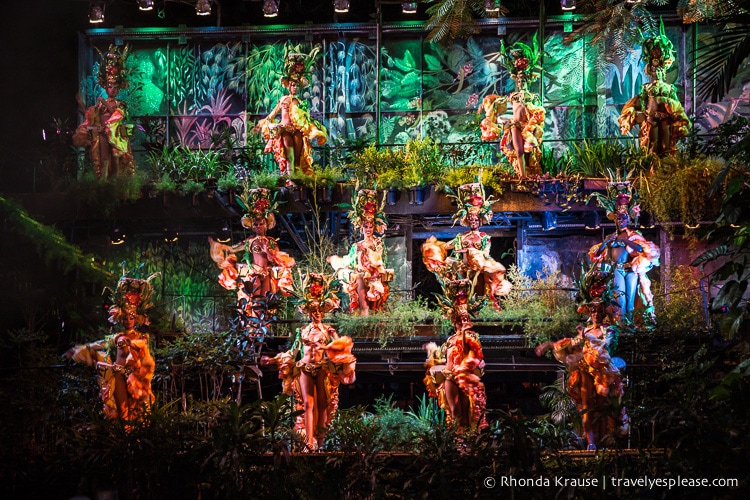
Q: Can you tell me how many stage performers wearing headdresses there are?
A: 12